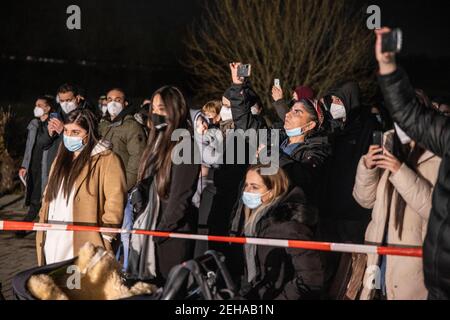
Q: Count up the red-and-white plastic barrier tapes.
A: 1